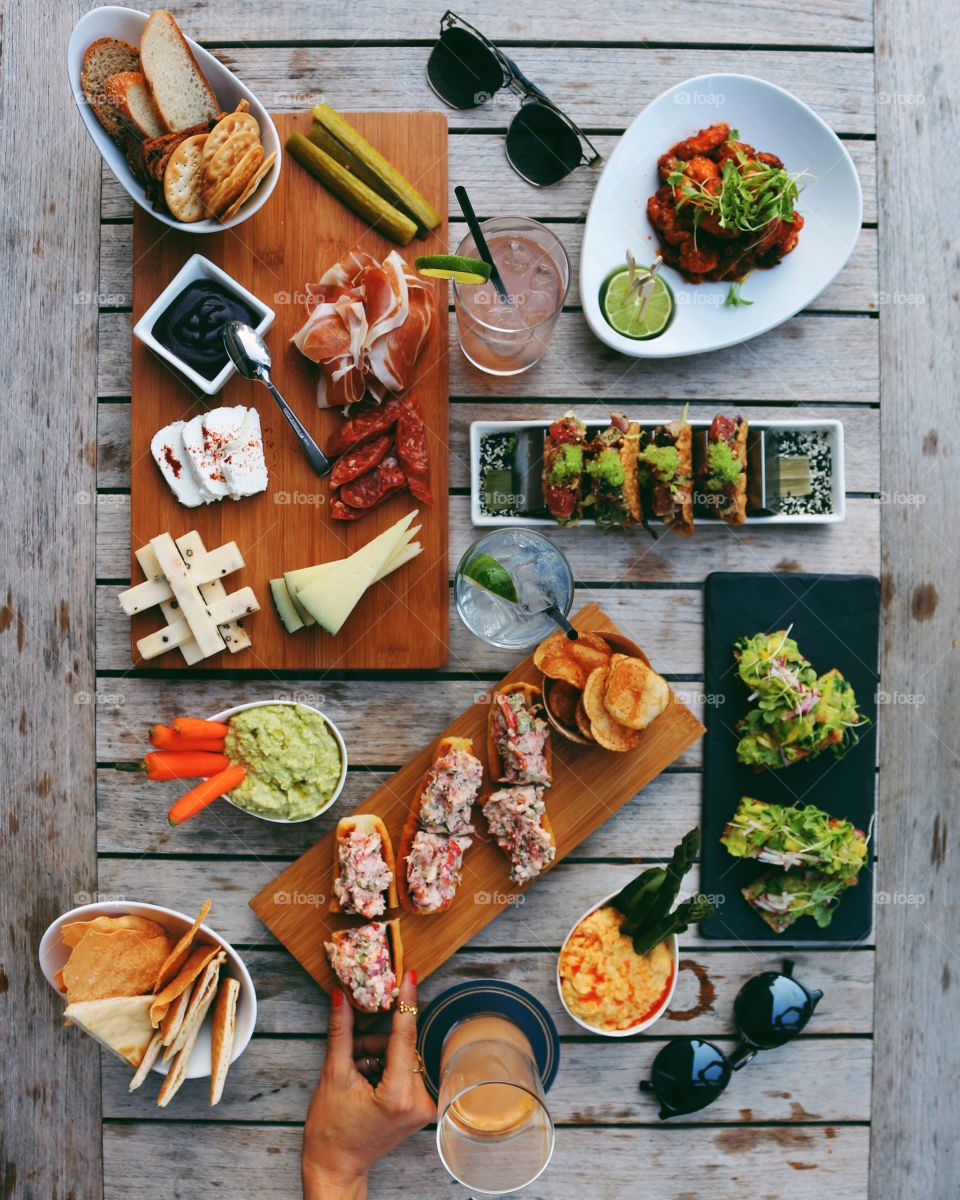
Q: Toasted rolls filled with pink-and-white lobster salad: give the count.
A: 6